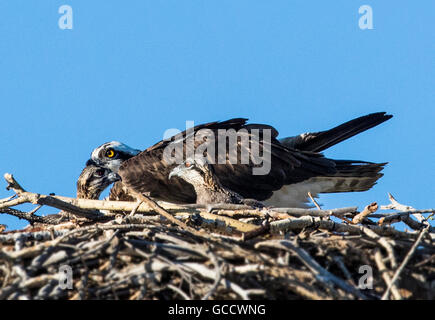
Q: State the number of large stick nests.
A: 1